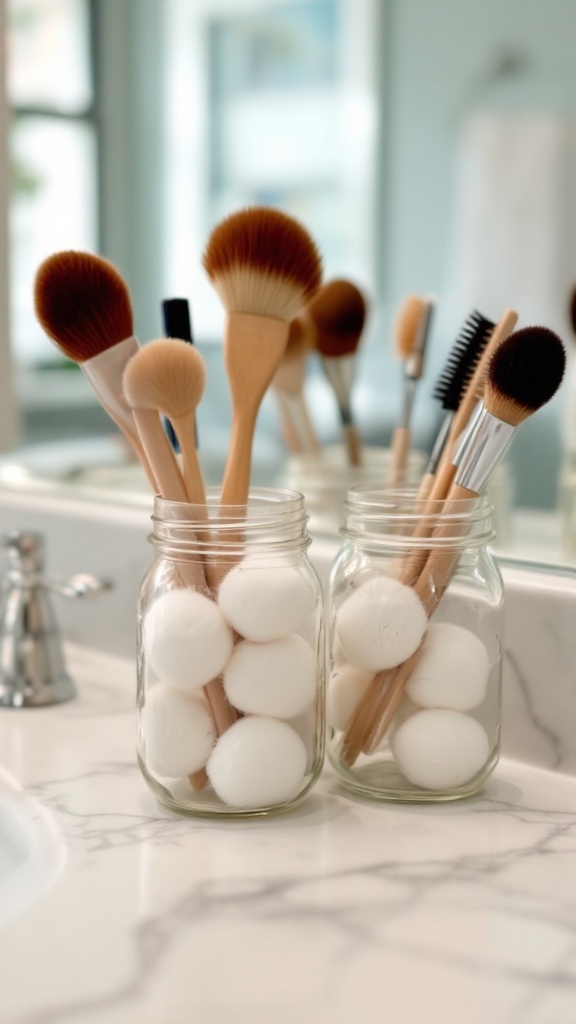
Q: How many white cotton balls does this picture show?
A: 9